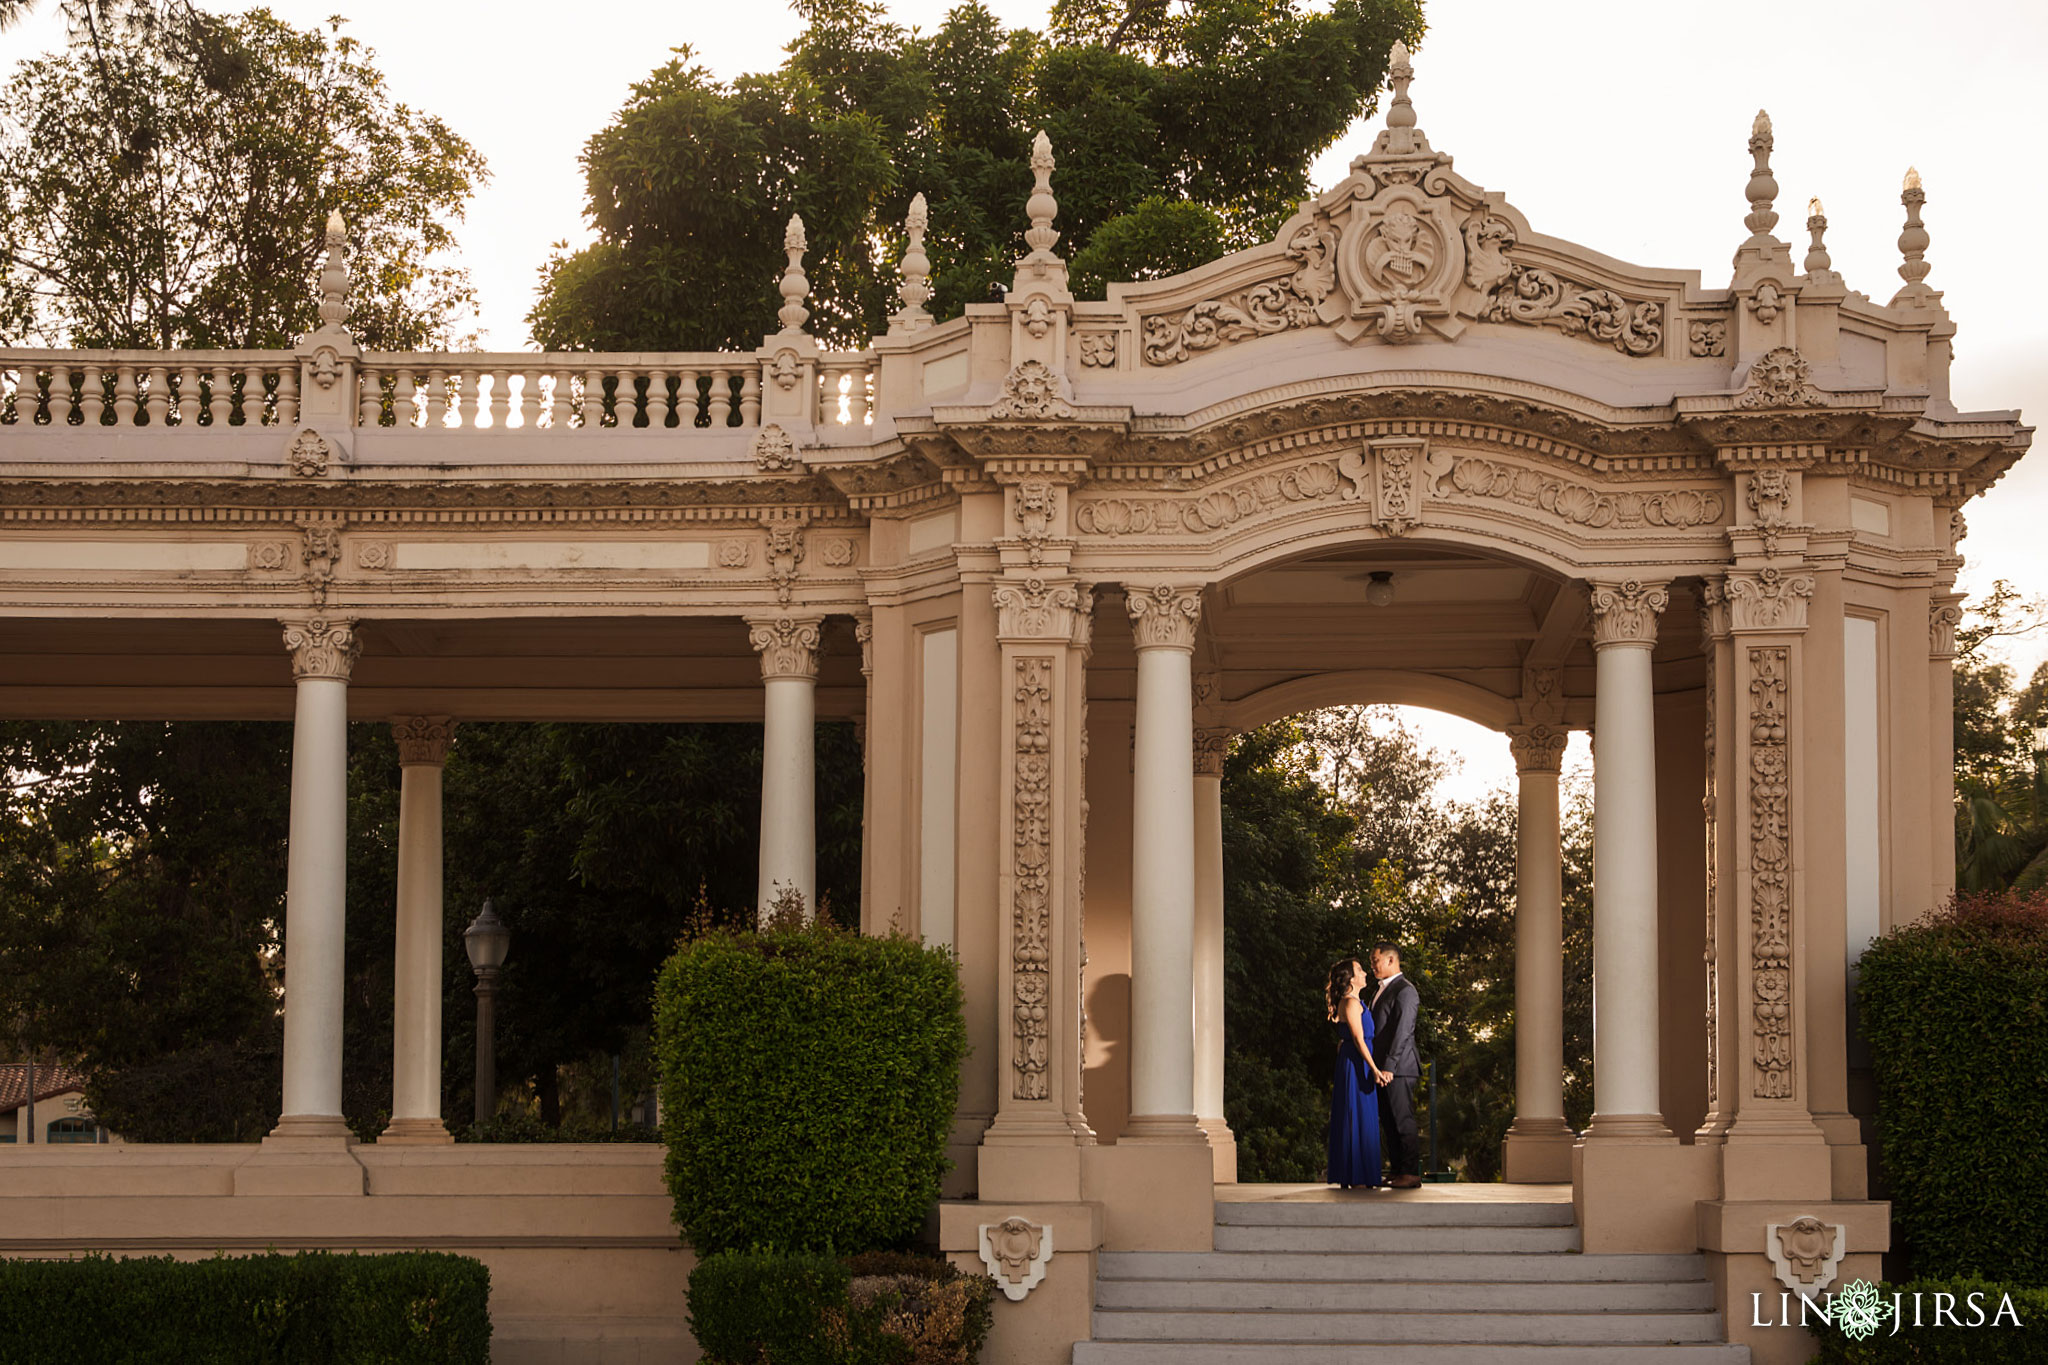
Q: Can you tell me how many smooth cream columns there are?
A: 7